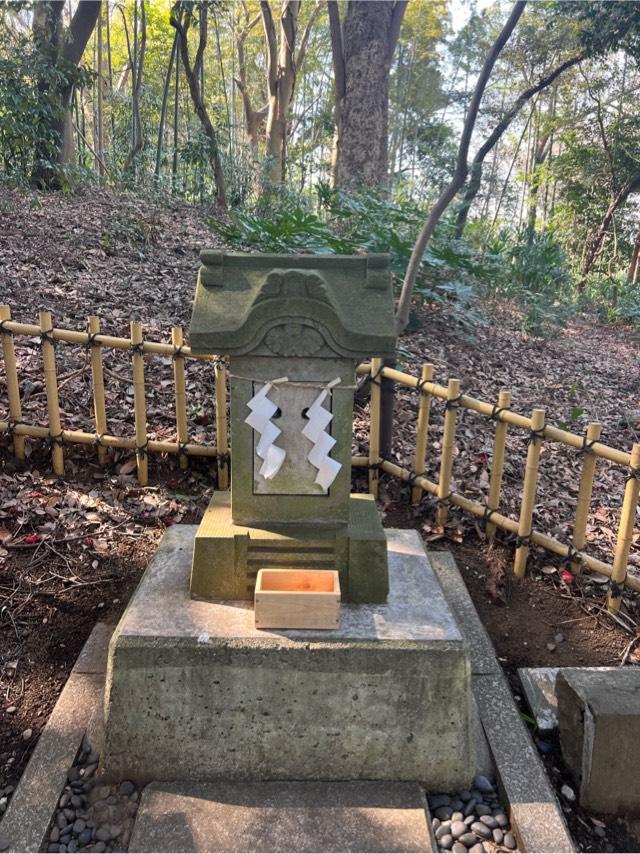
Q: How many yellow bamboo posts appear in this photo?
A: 13